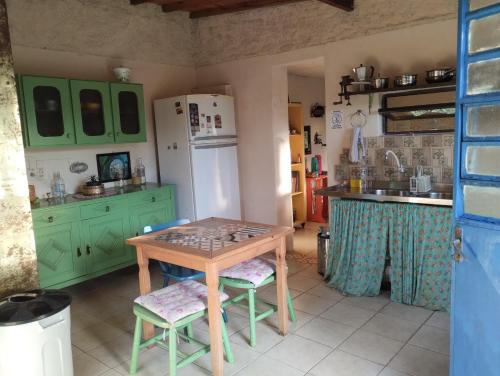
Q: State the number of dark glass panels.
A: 3